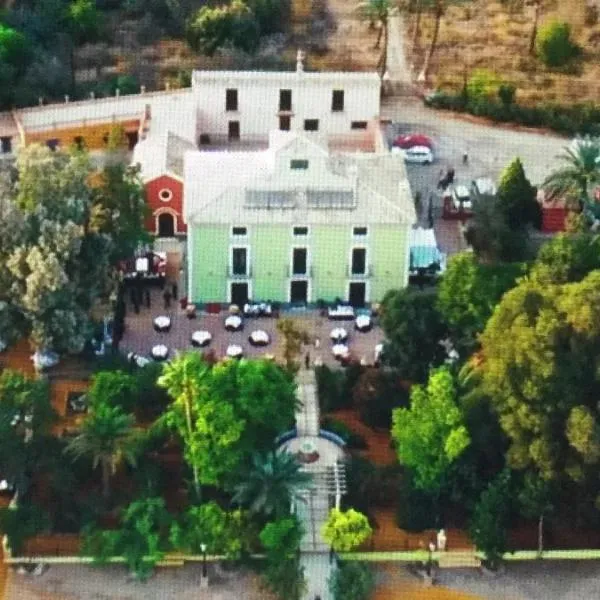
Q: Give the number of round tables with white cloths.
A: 9